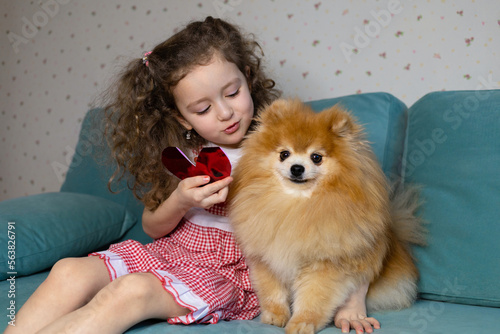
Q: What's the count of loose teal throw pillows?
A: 1